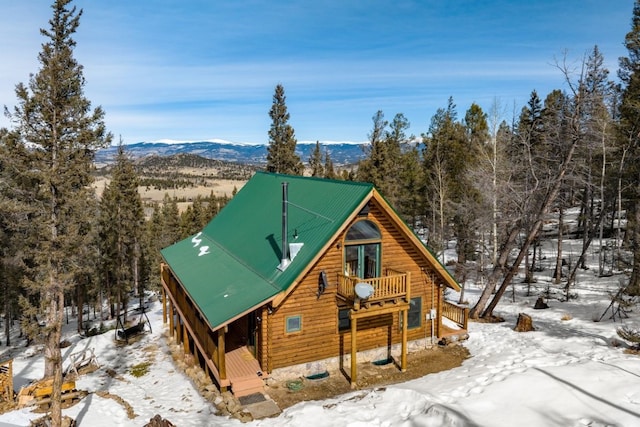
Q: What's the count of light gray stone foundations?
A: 1